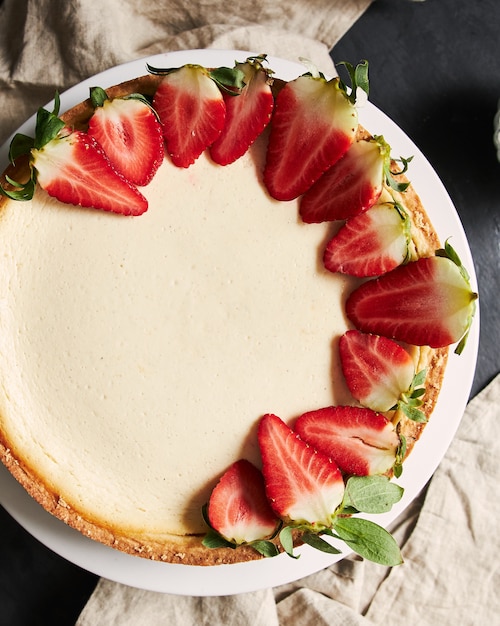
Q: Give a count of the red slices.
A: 12